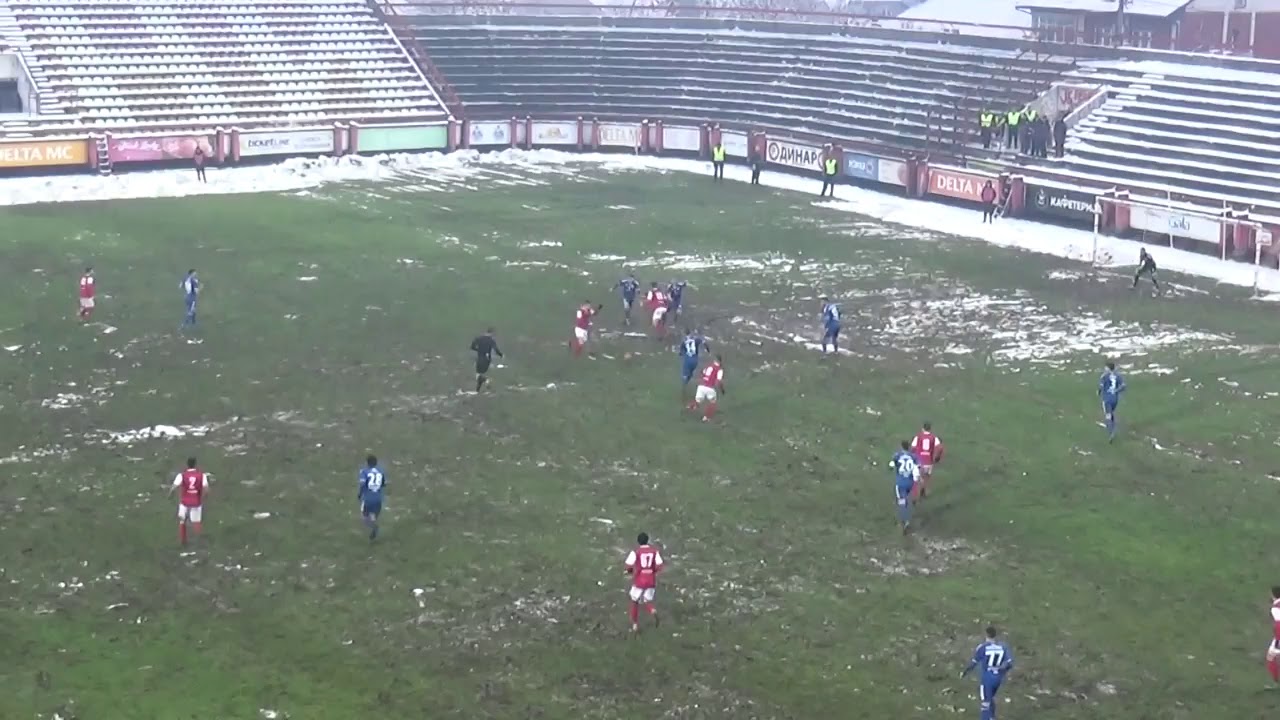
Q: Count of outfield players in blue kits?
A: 9